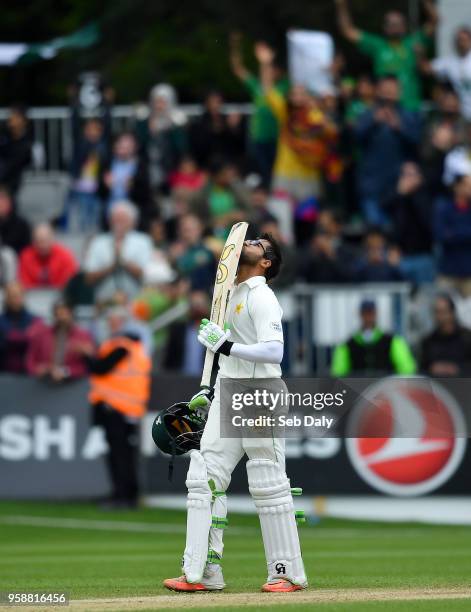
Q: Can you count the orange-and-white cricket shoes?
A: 2